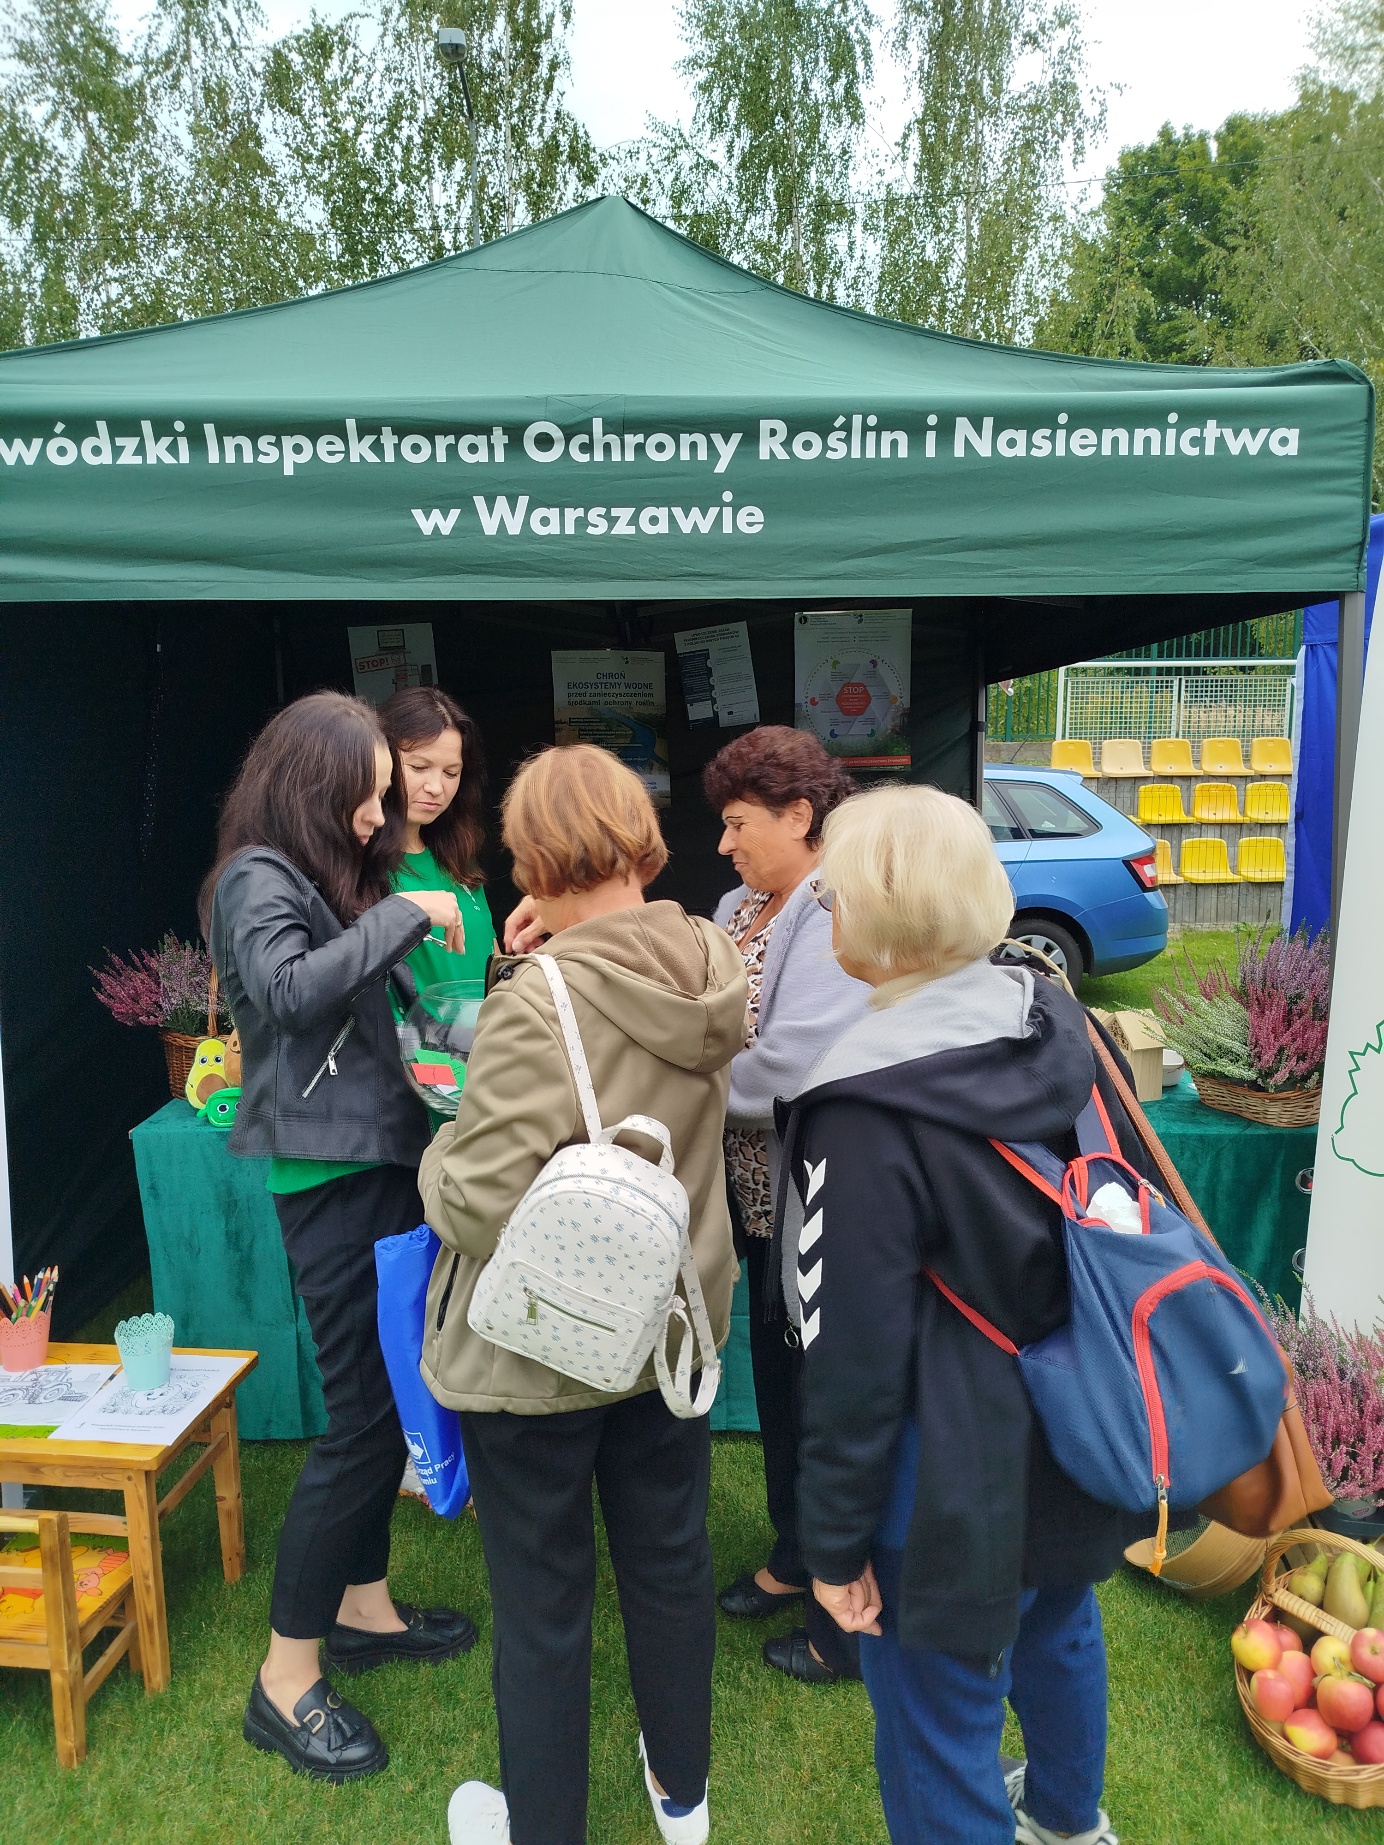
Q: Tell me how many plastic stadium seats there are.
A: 11